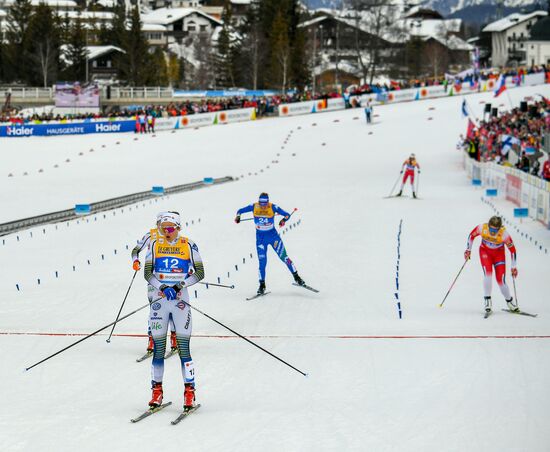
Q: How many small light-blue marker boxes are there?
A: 6